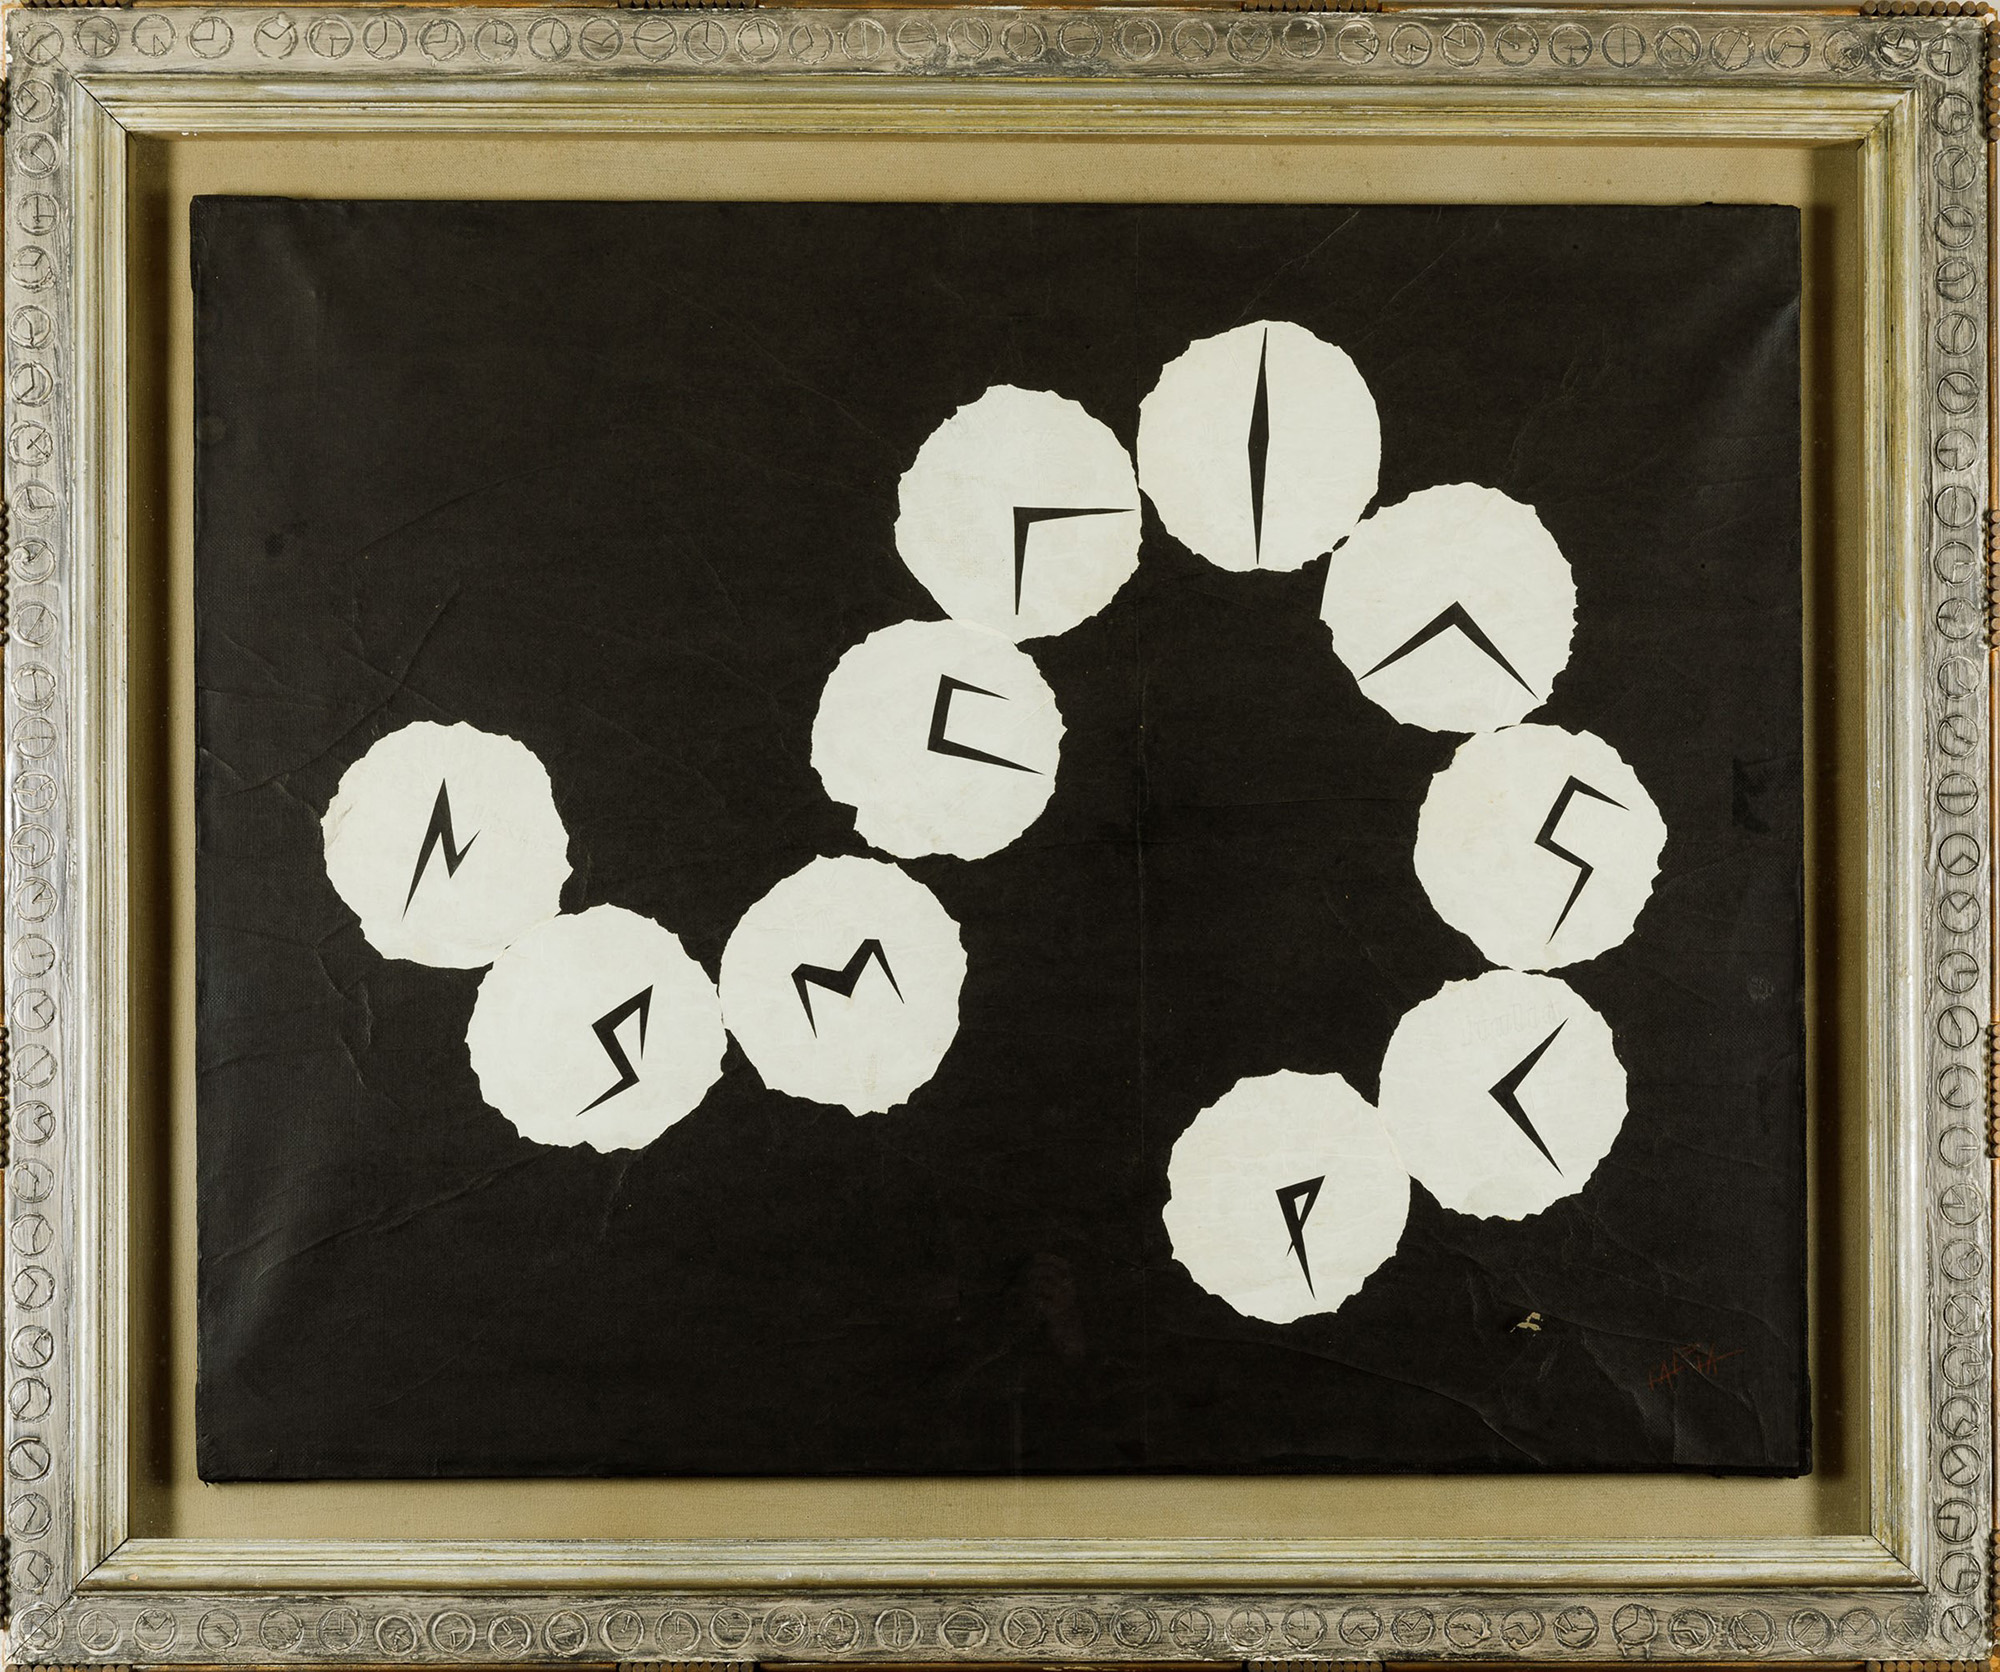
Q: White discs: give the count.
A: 10